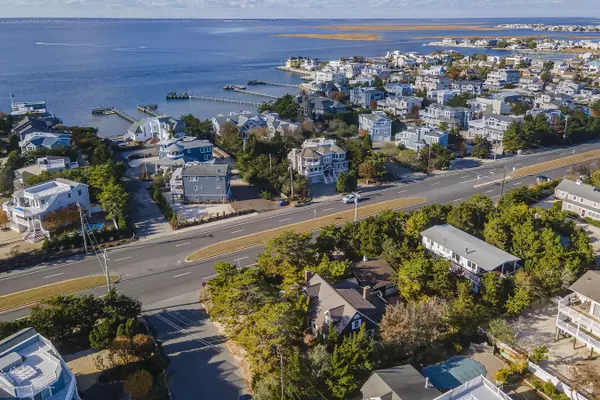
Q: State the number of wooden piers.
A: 5